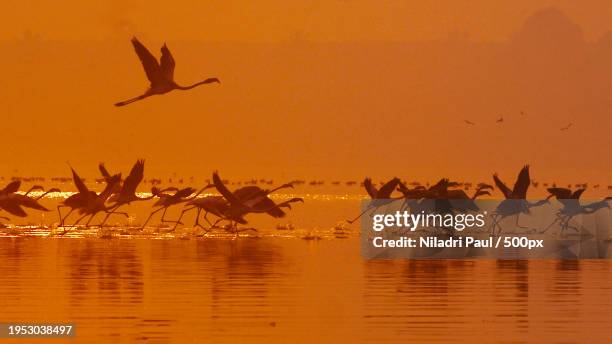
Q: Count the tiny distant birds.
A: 4